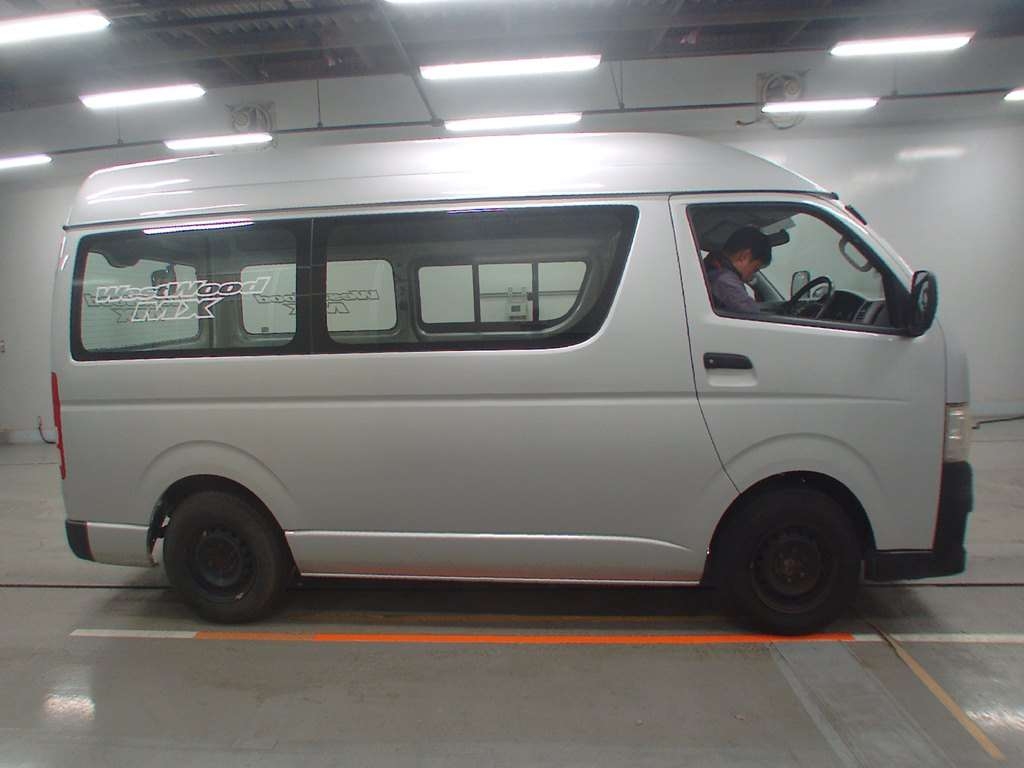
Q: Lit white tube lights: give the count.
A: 10